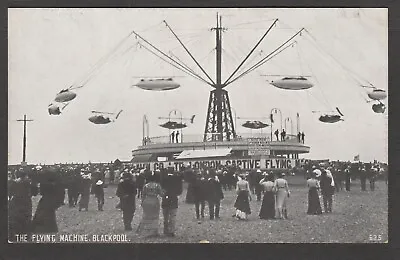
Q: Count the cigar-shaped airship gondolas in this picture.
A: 10